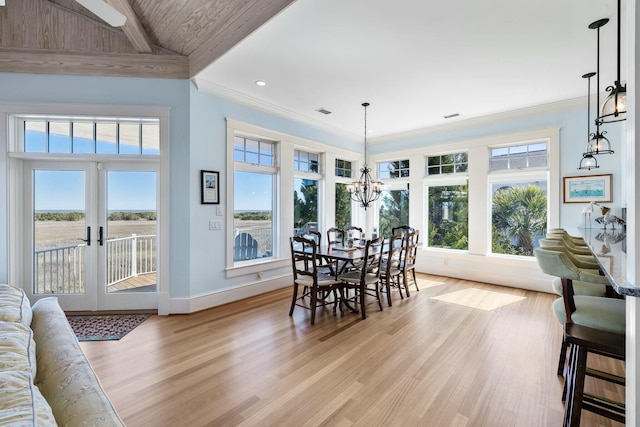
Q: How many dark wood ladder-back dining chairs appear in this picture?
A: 8